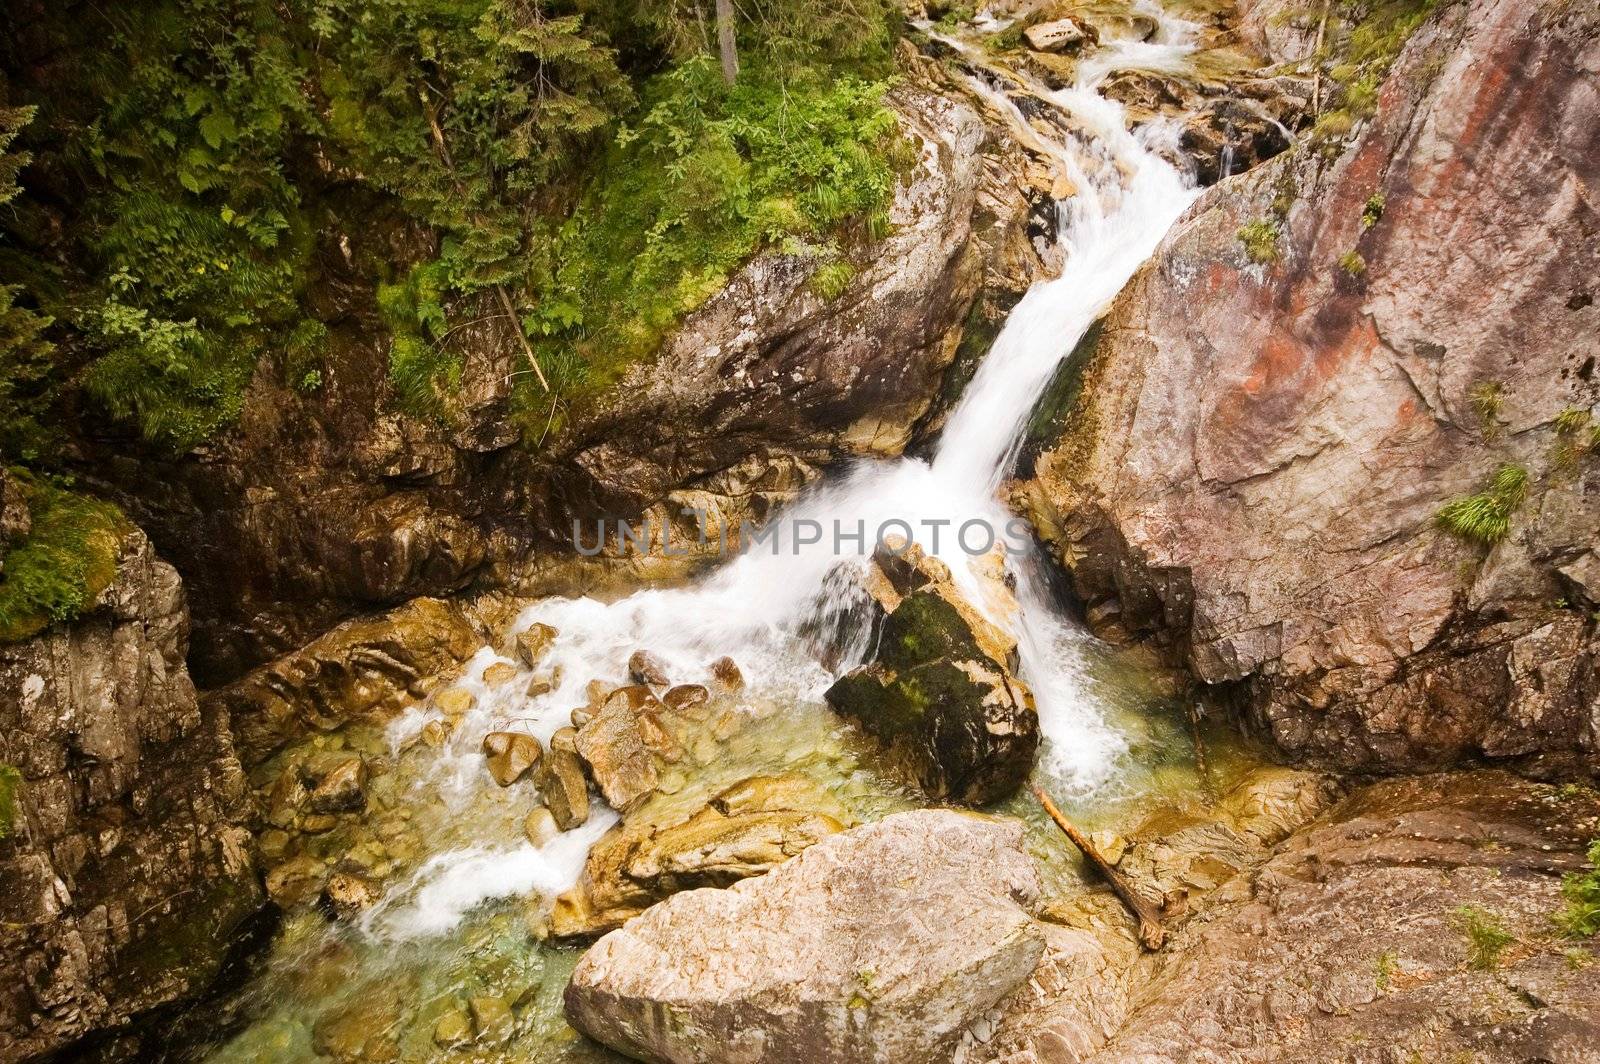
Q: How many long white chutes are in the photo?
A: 1